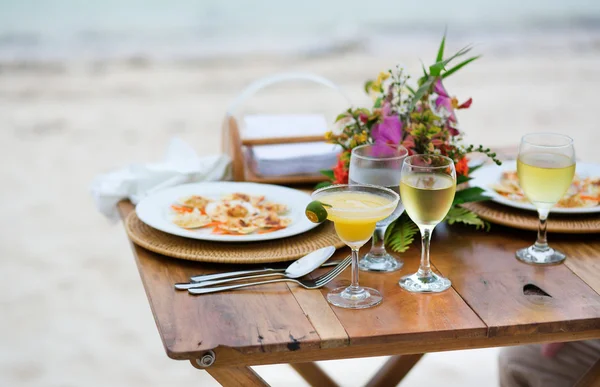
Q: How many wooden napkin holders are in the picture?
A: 1